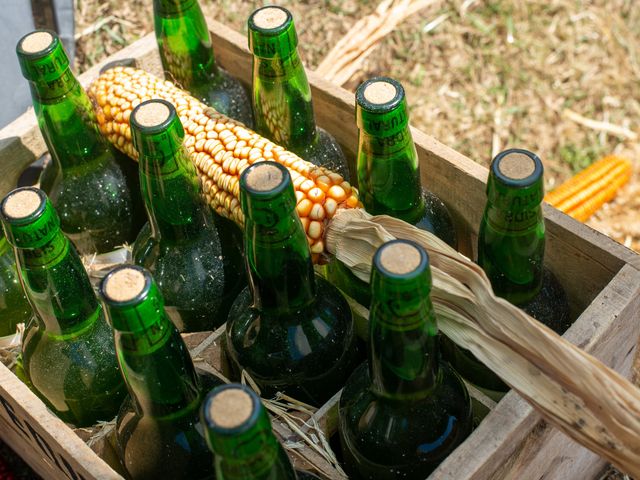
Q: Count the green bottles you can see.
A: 12